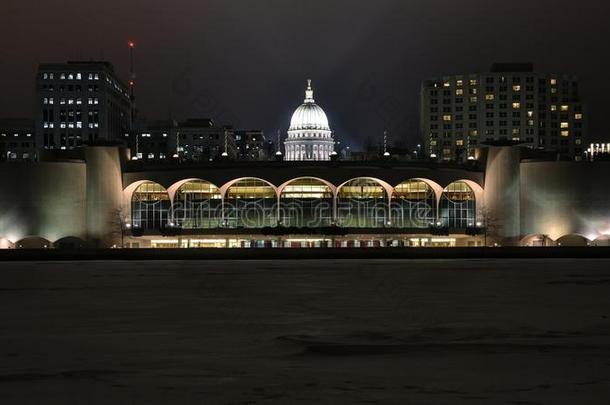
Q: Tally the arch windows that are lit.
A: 7